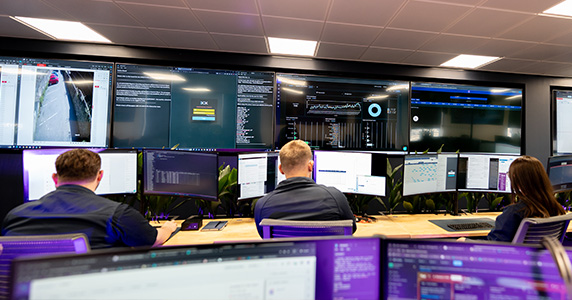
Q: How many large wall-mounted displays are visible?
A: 5